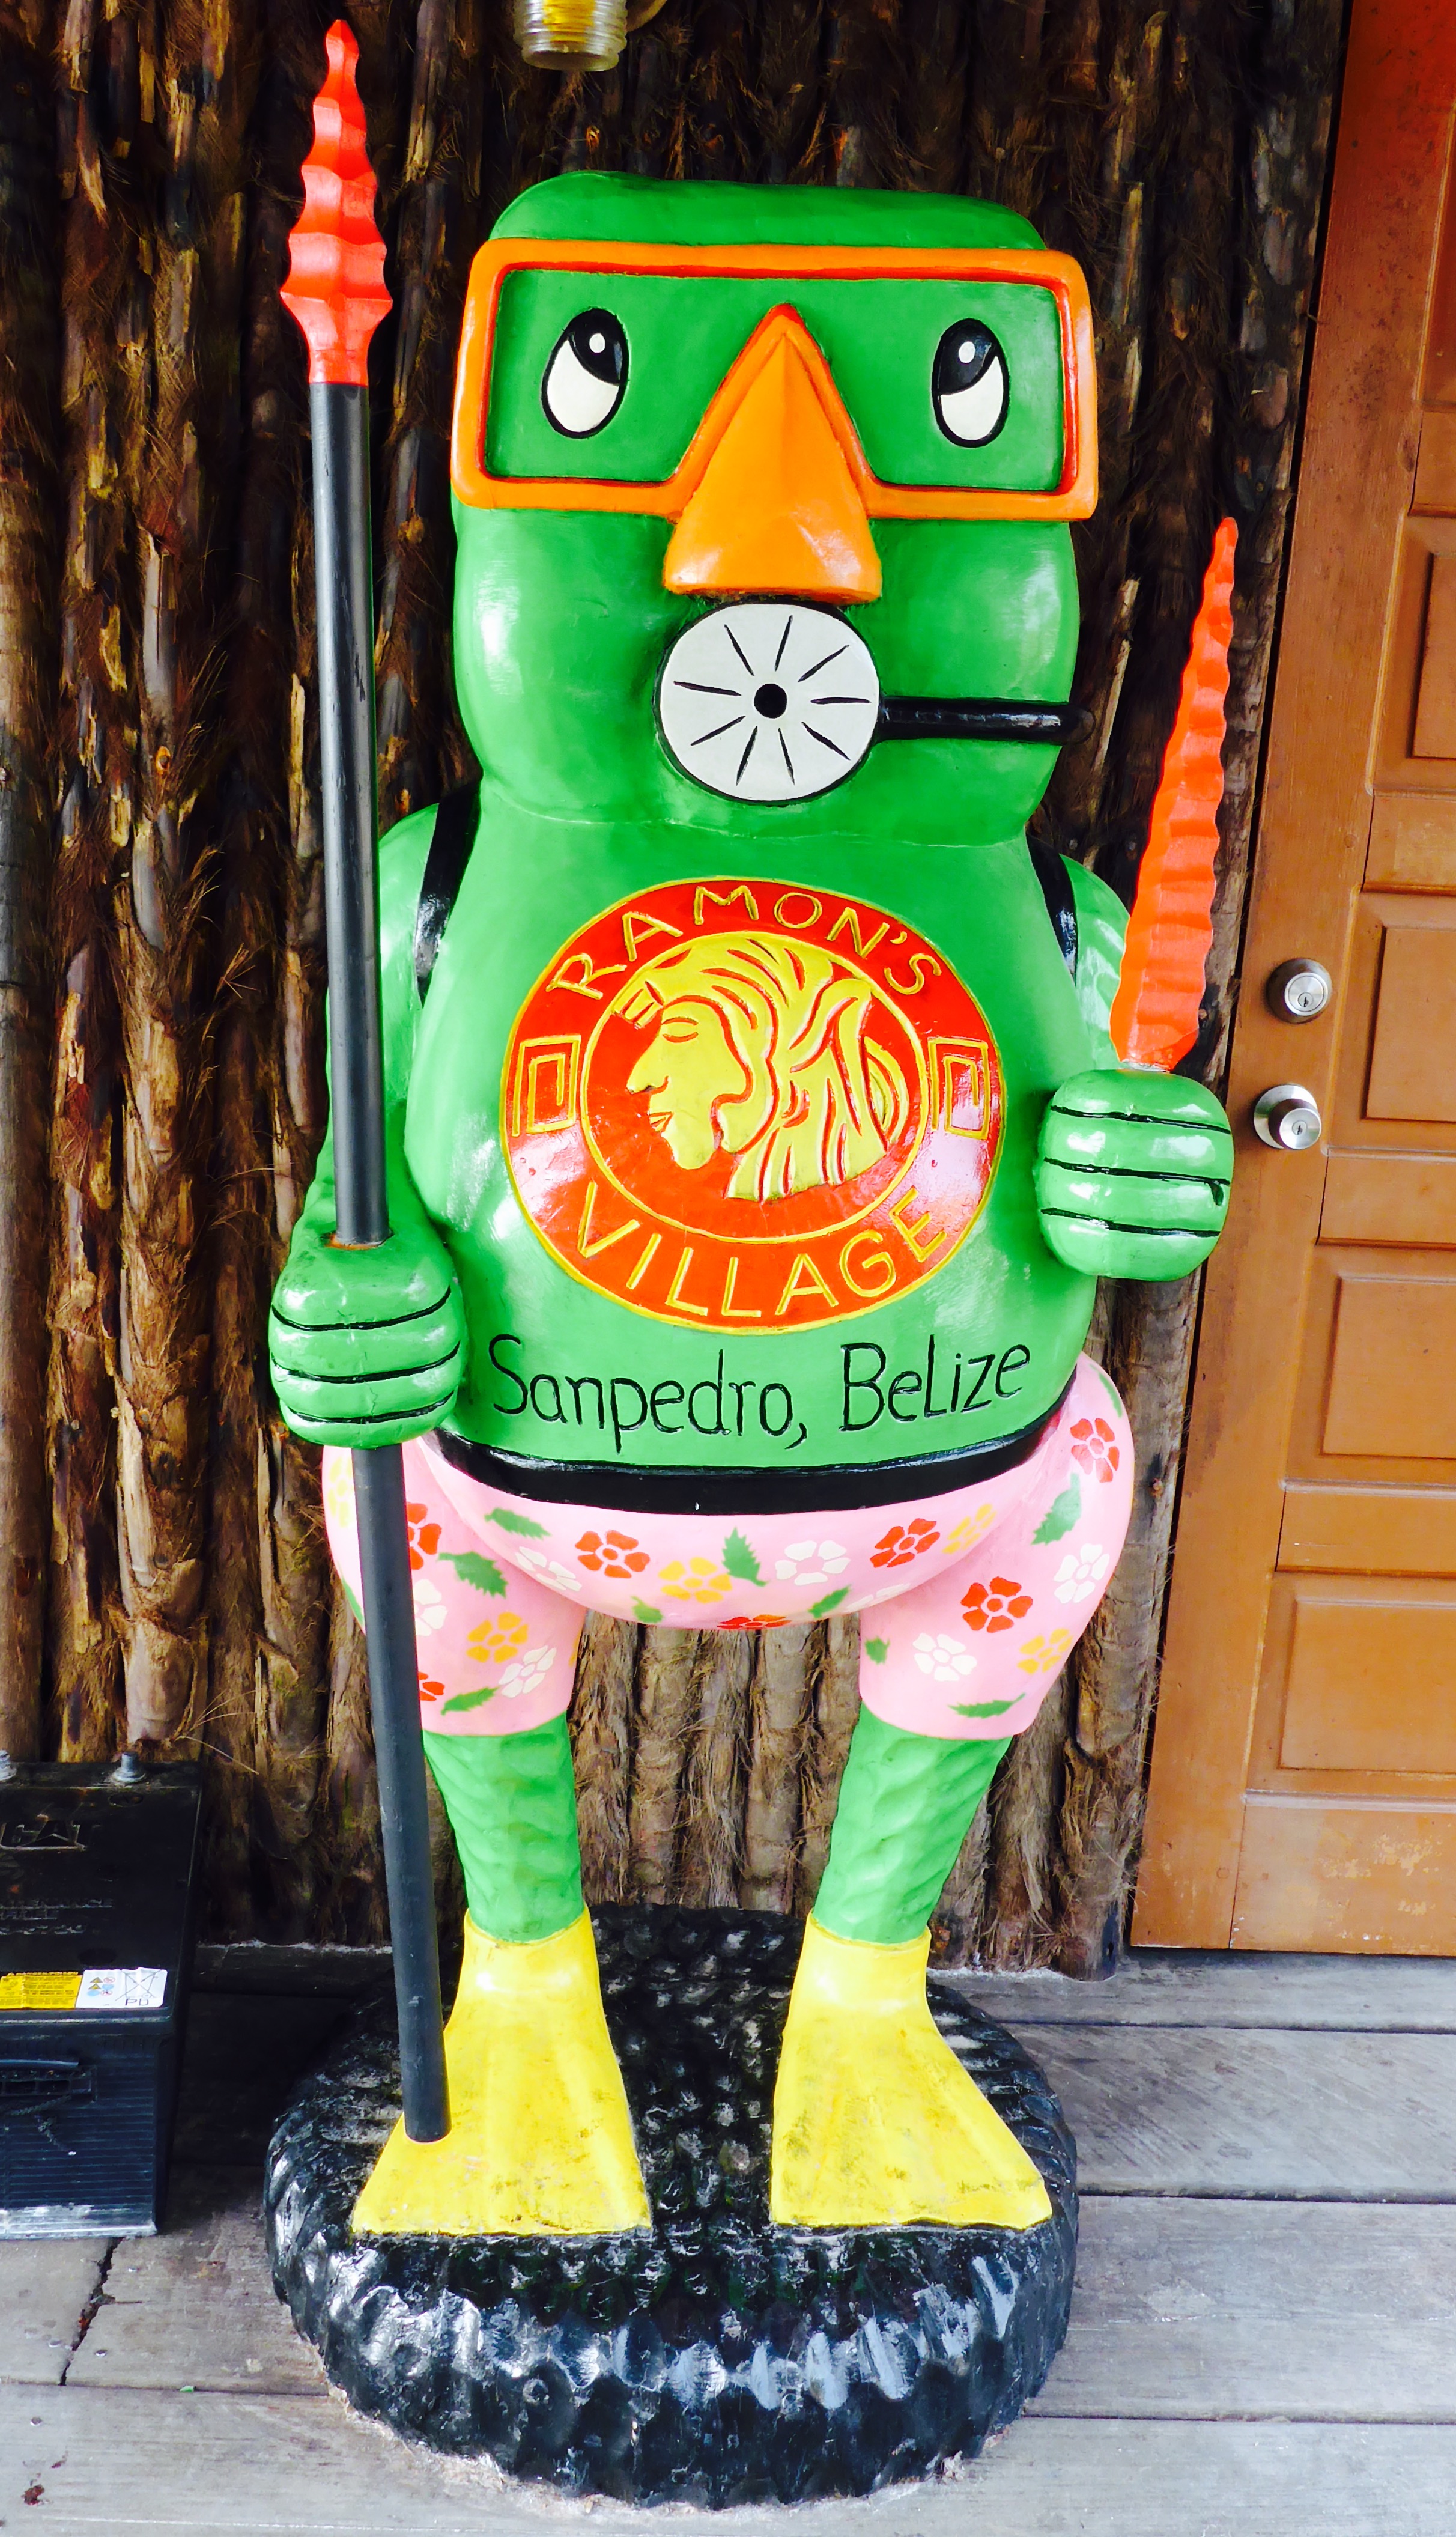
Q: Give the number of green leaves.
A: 11